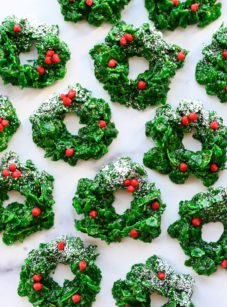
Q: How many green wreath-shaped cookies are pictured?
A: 13